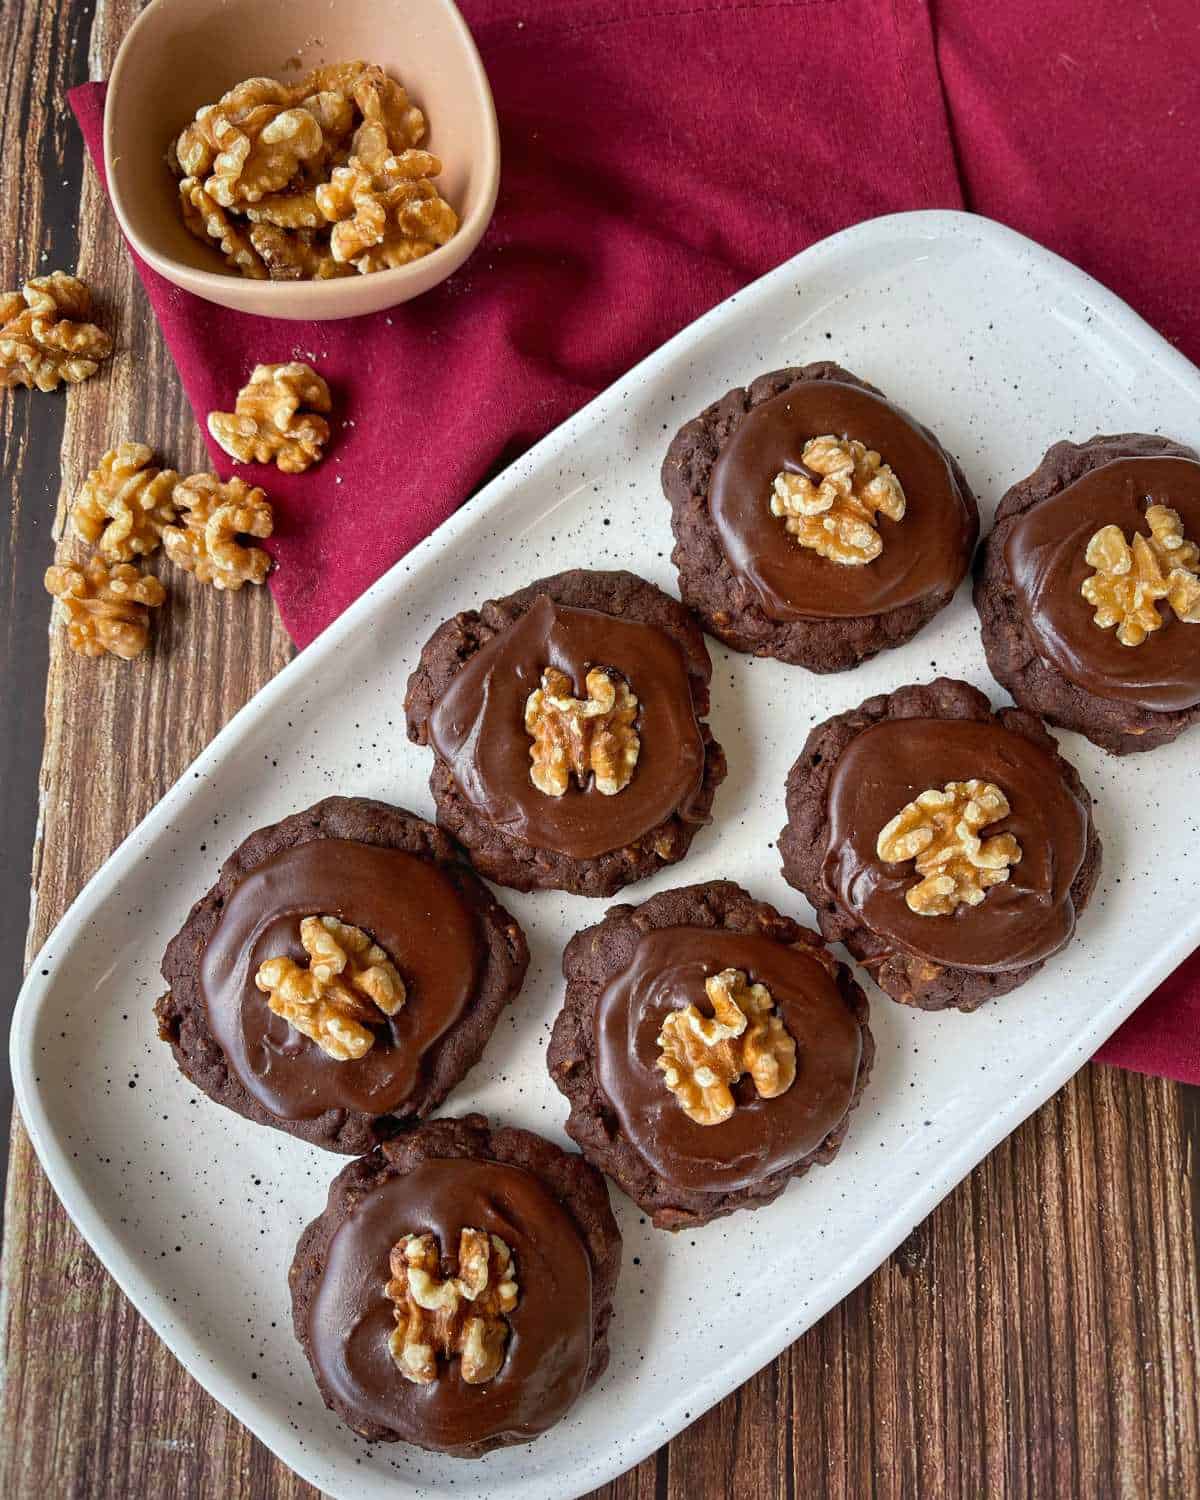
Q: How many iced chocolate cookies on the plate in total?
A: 7